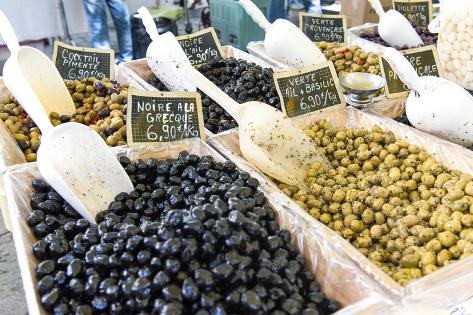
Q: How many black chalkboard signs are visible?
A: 7